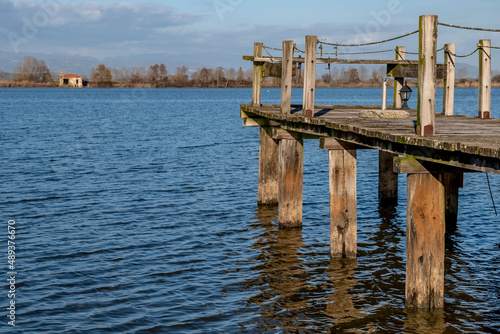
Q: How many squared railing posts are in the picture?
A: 7